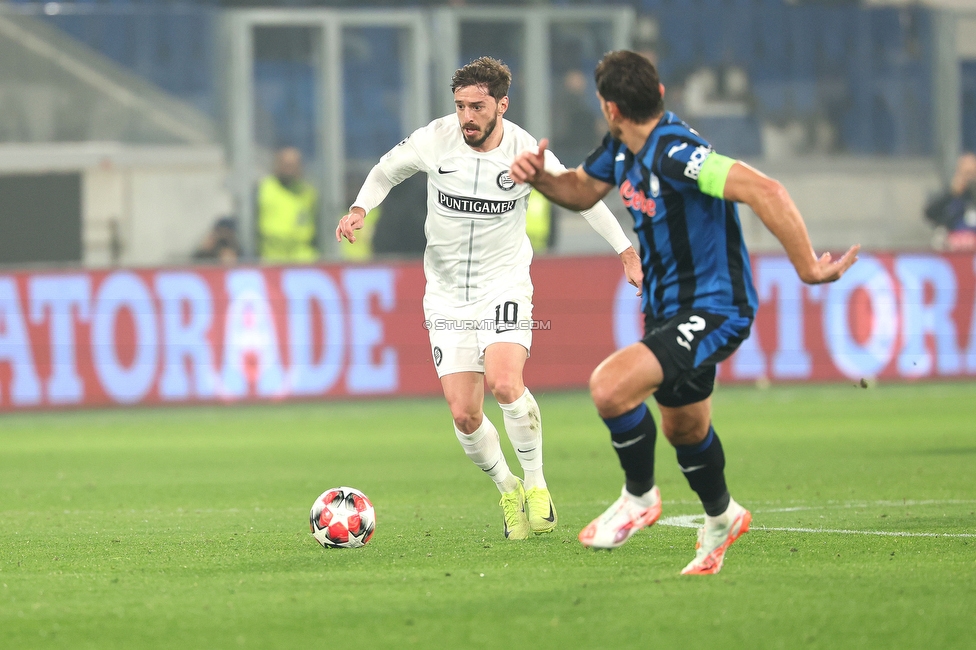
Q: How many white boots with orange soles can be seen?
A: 2